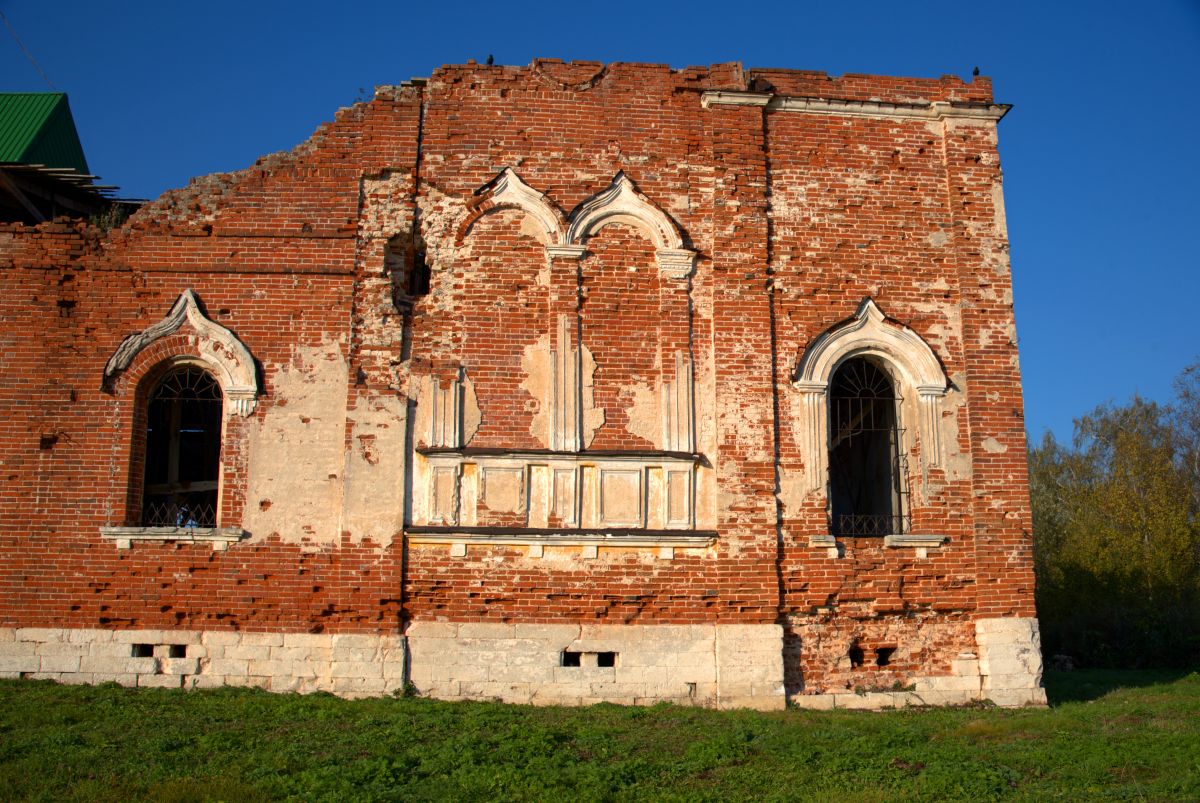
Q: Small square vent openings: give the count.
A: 6